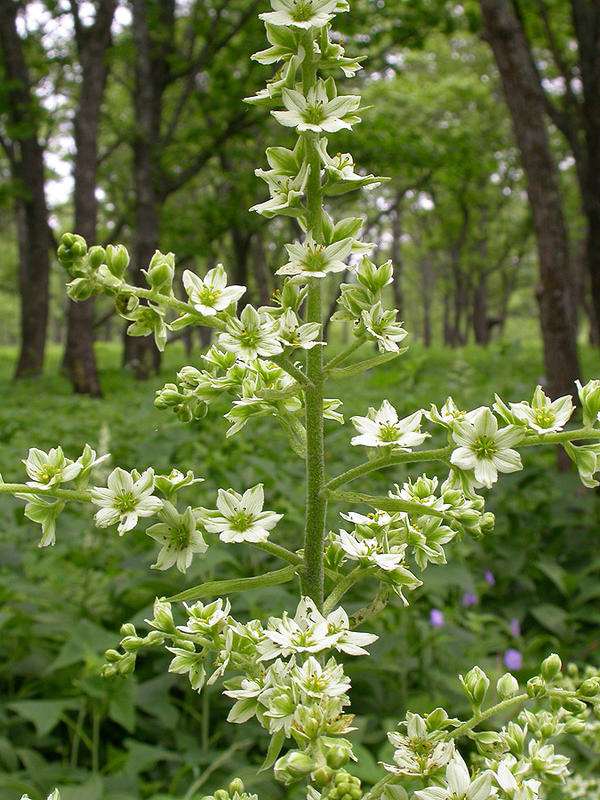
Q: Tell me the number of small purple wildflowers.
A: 5